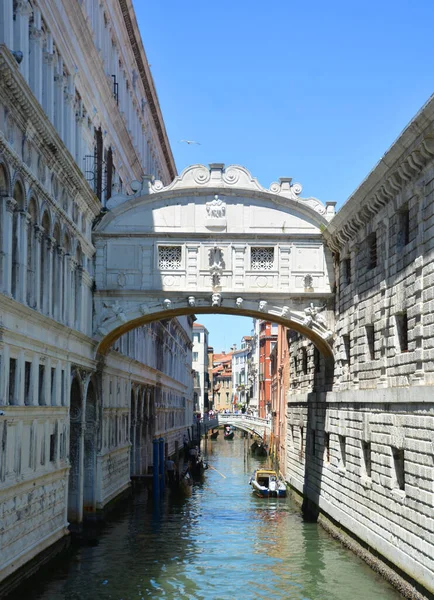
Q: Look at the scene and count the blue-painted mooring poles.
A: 2